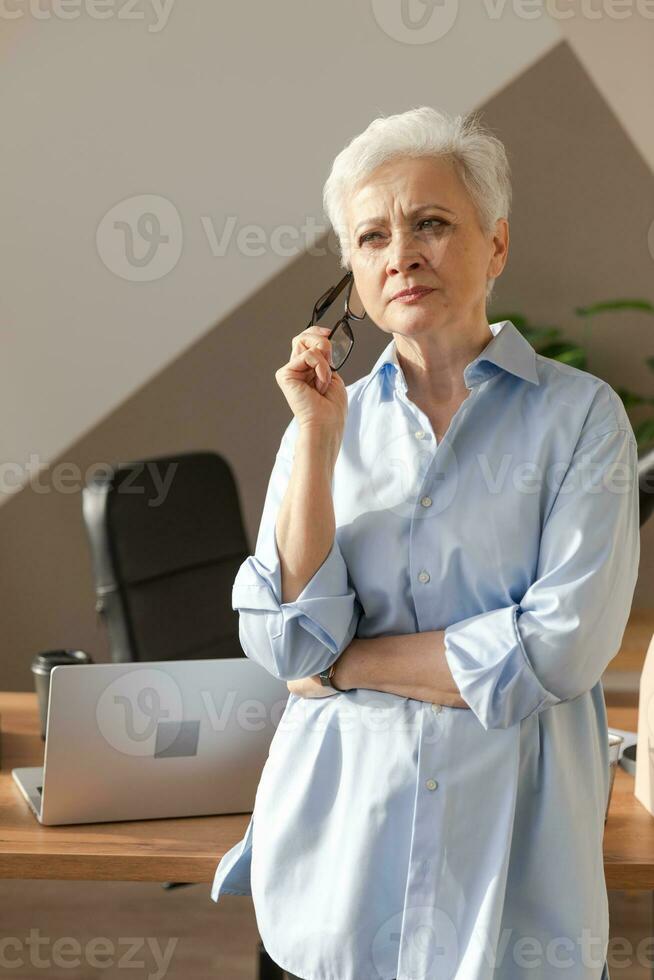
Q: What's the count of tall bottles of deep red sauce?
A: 0